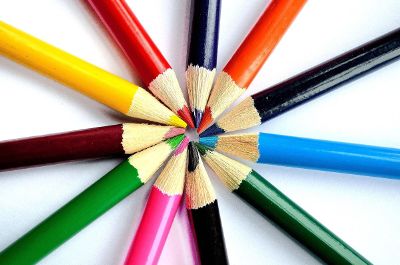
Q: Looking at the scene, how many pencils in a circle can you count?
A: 11